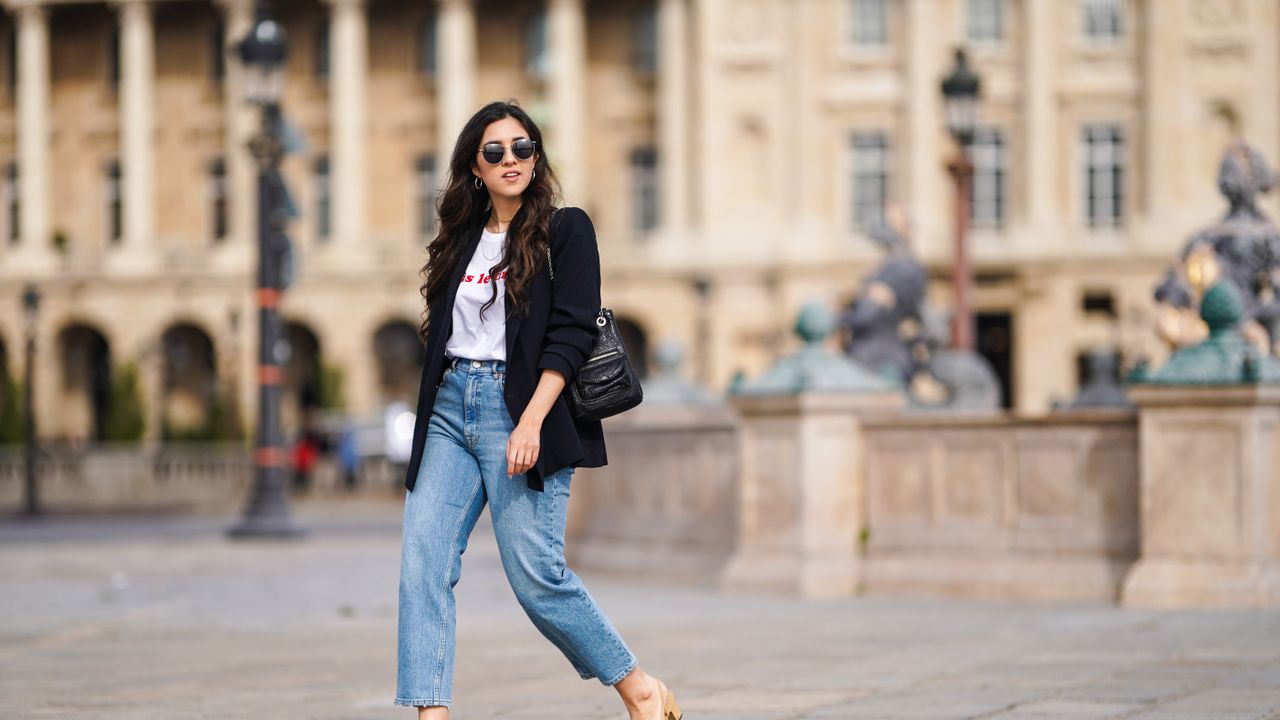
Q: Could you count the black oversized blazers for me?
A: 1